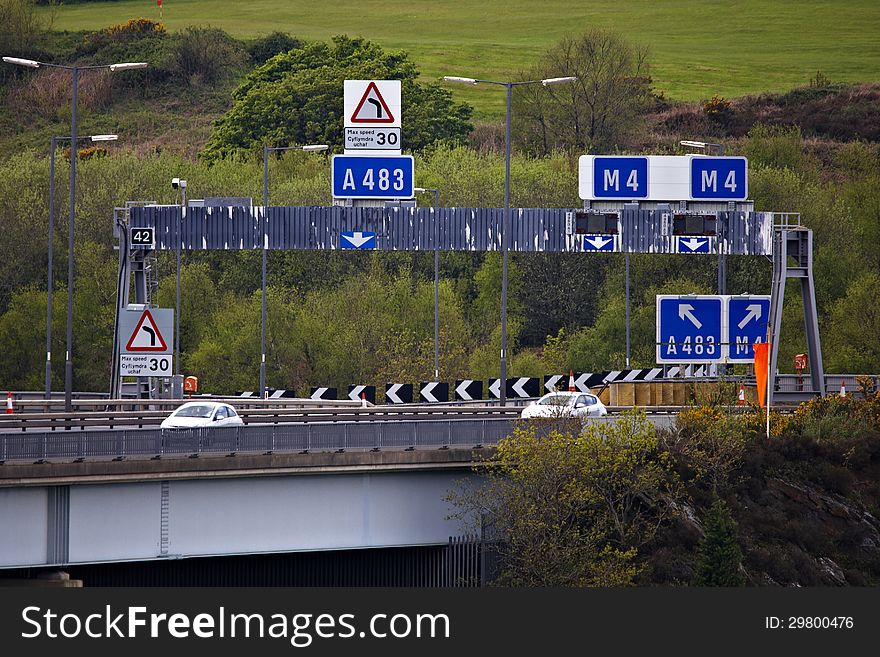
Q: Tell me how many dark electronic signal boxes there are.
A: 2